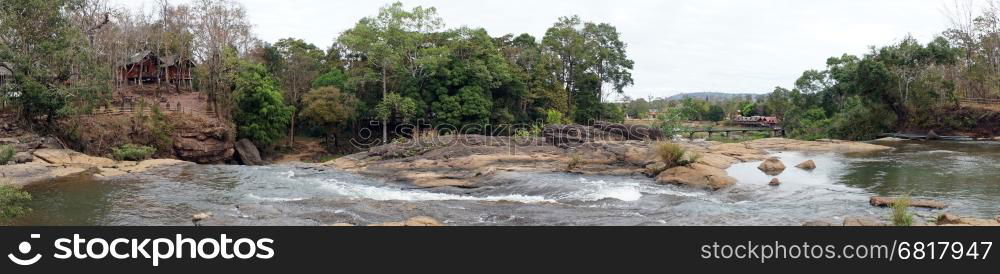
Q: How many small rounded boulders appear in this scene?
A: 3